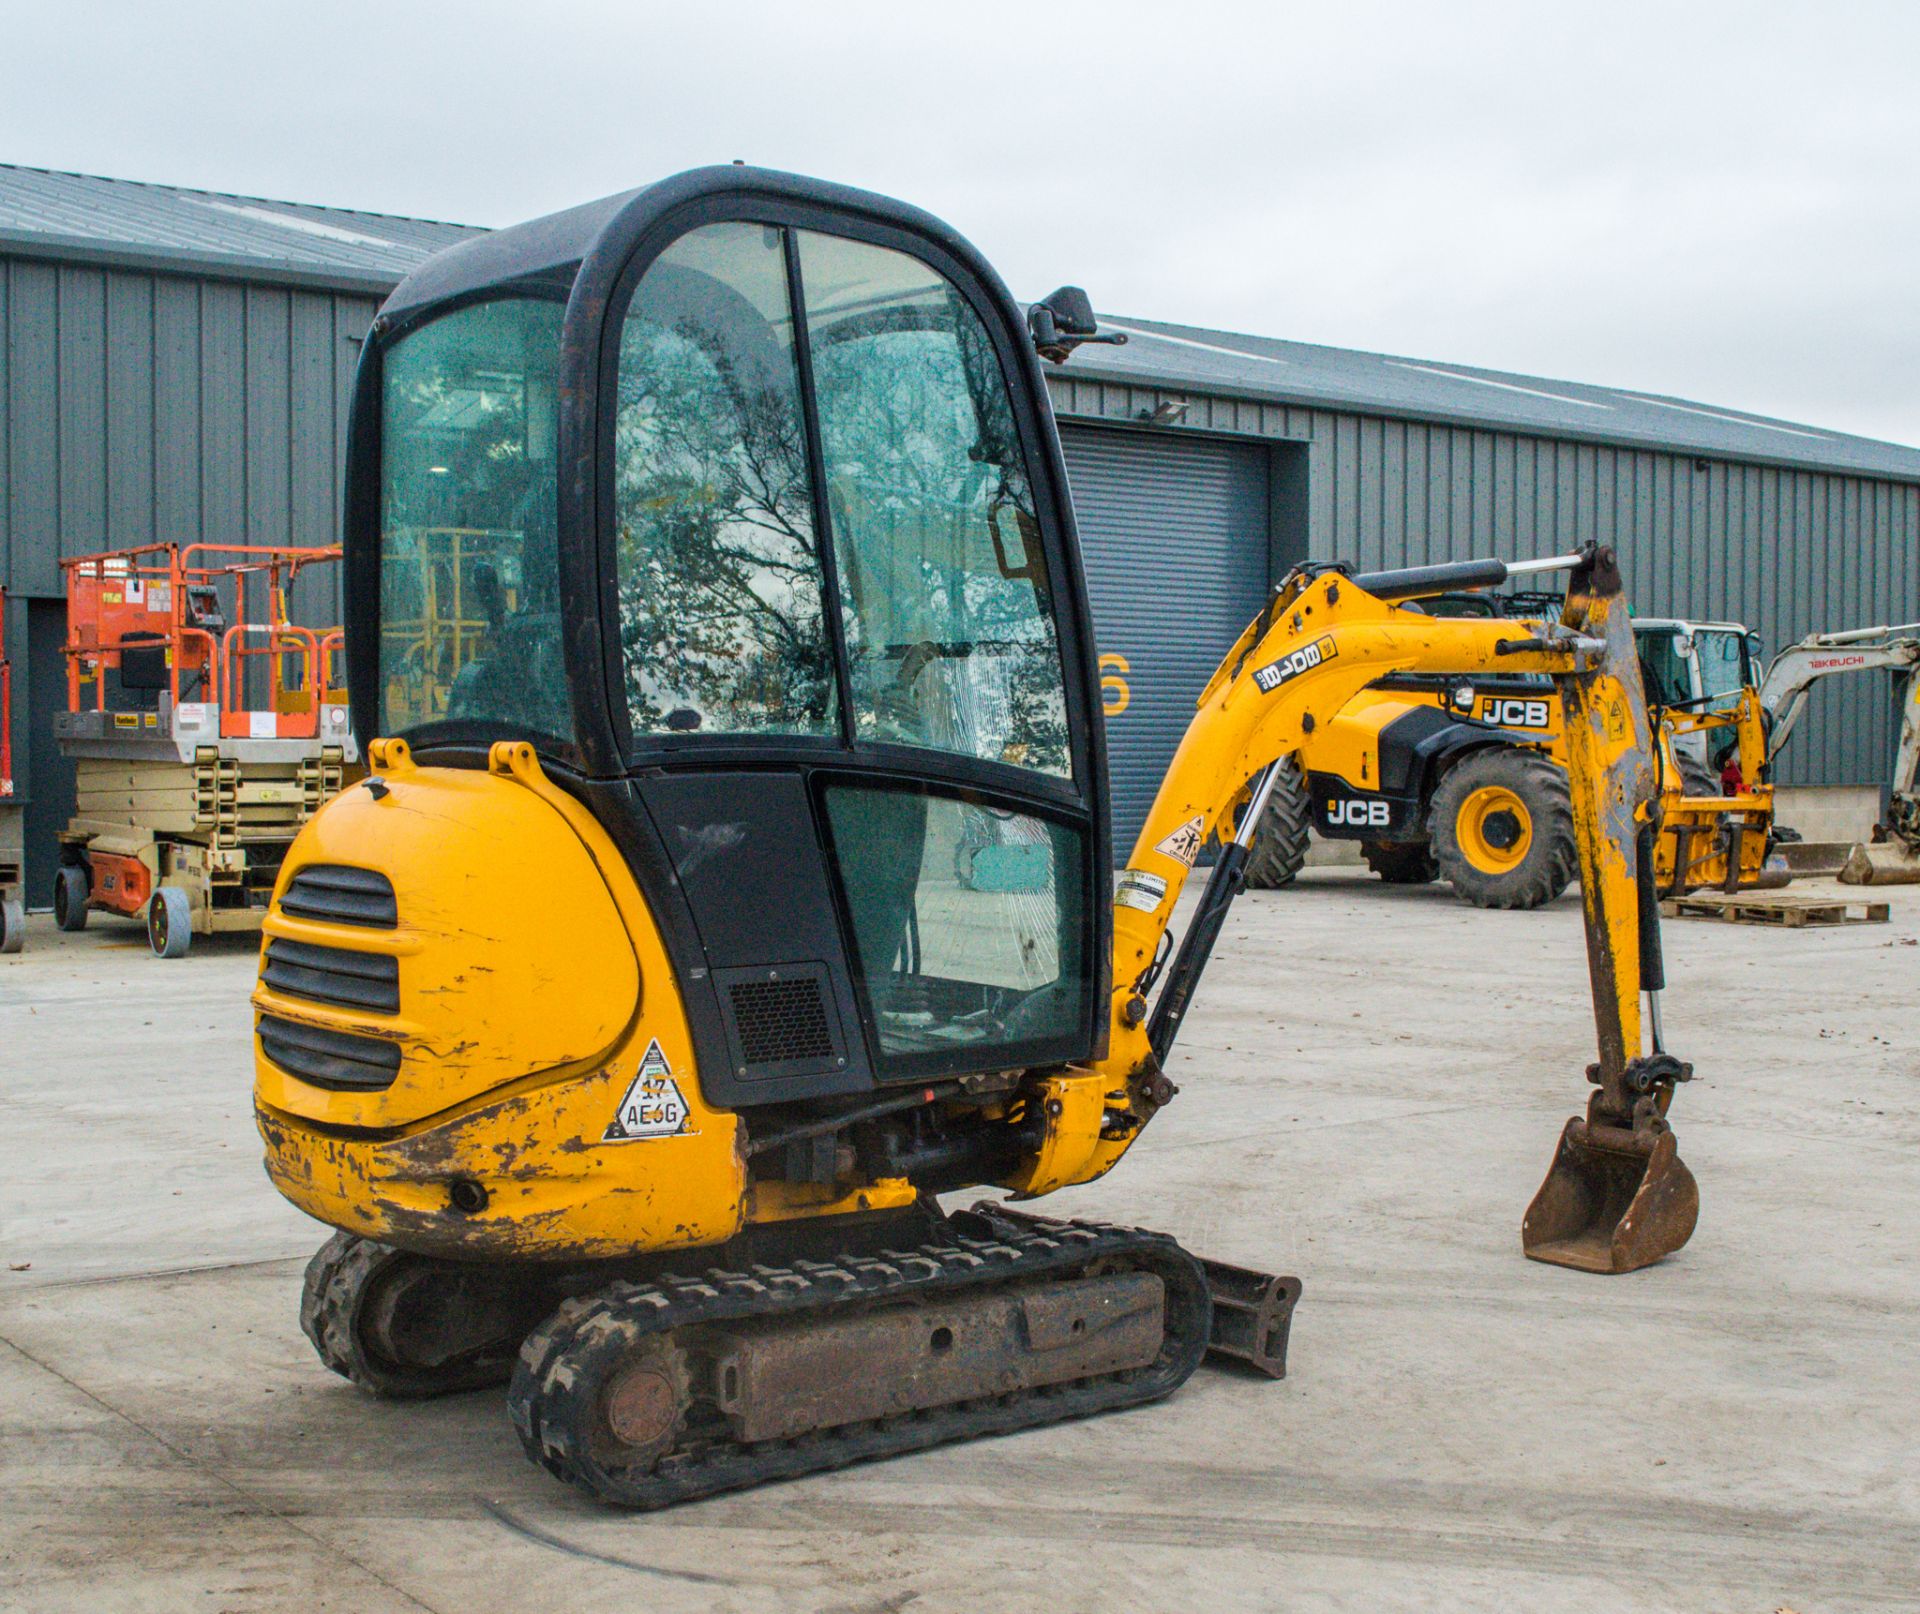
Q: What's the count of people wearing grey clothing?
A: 0